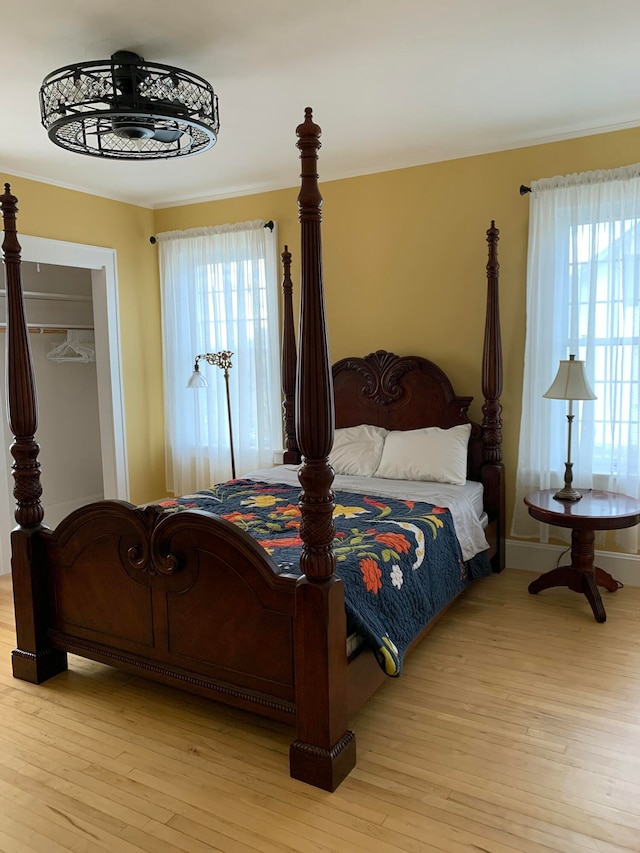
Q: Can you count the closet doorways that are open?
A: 1